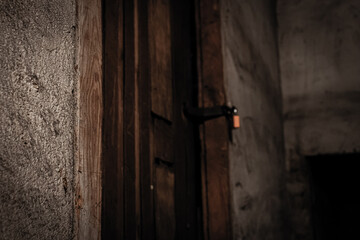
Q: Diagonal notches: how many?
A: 2